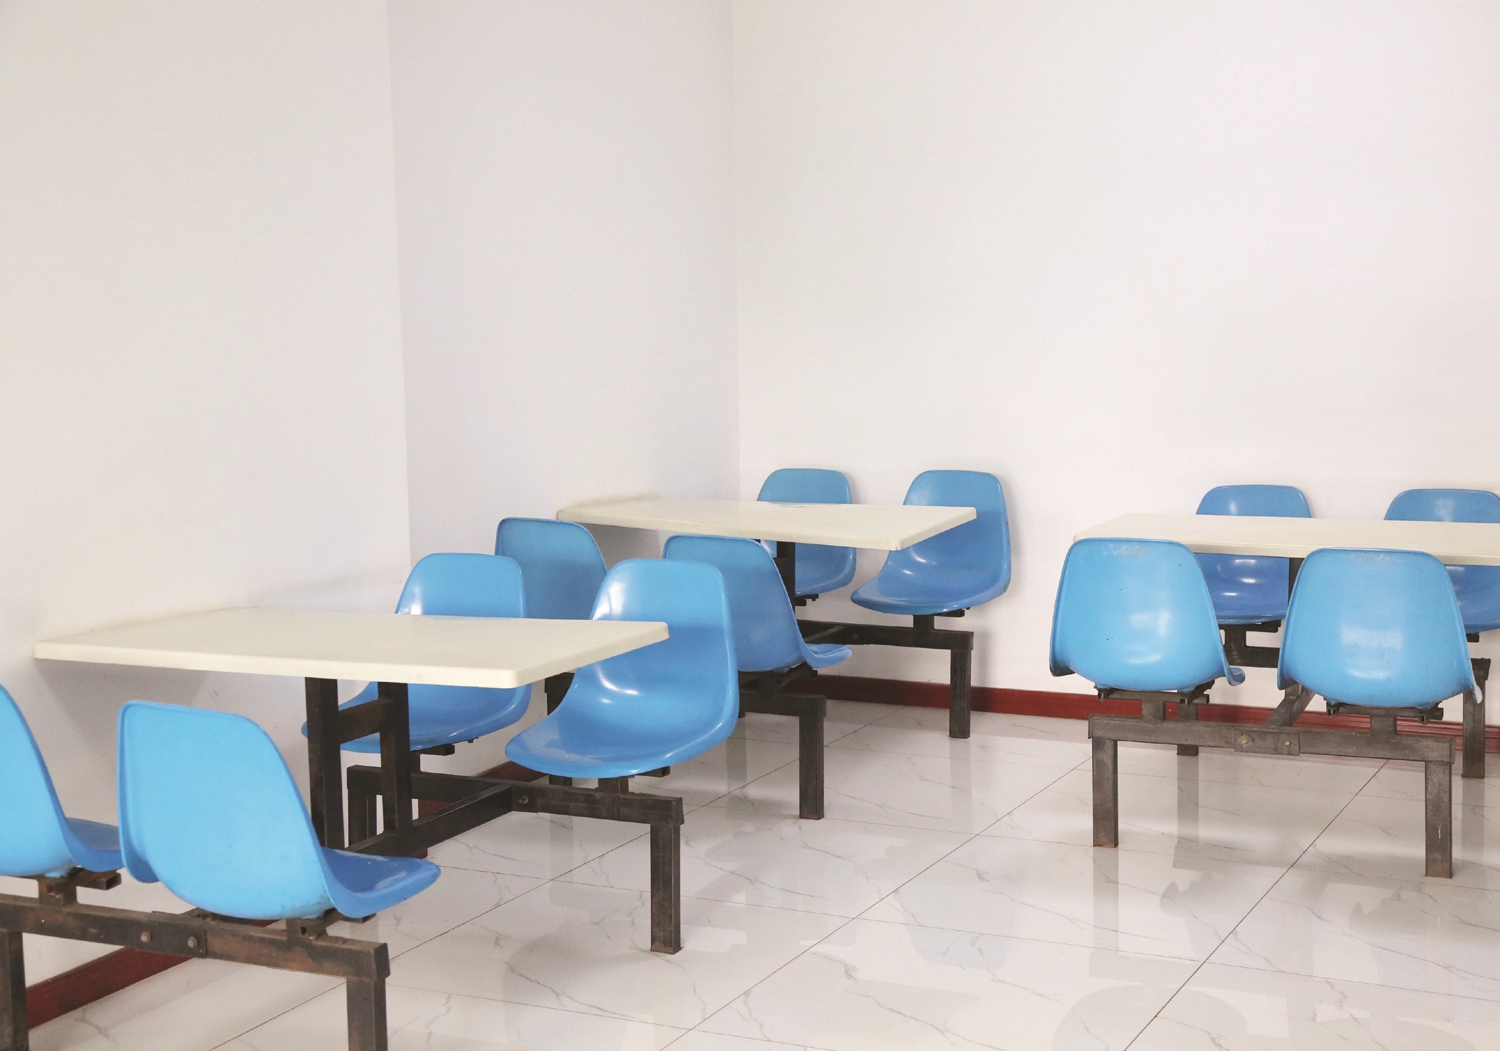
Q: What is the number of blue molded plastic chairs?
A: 12